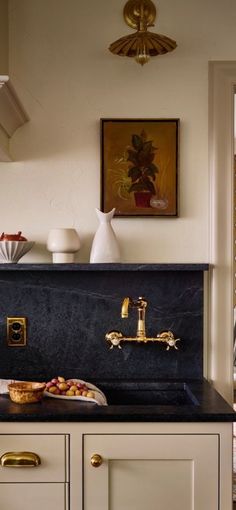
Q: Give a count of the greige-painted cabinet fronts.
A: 3